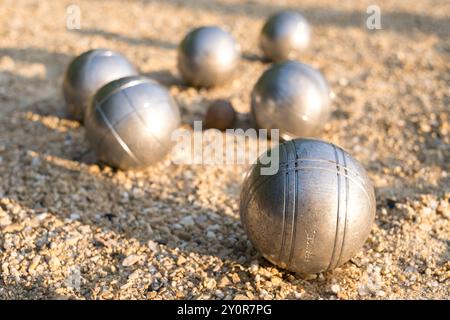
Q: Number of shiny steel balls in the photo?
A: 6